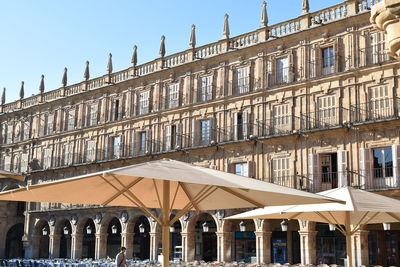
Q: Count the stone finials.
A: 12